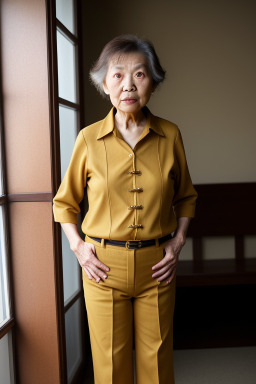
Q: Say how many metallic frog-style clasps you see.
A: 4